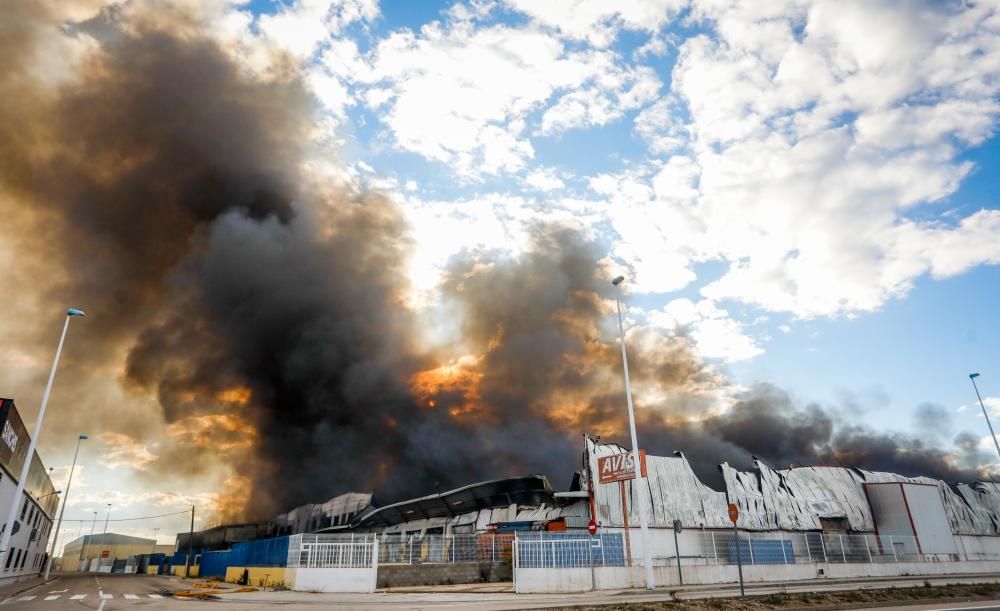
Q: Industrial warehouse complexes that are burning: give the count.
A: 1